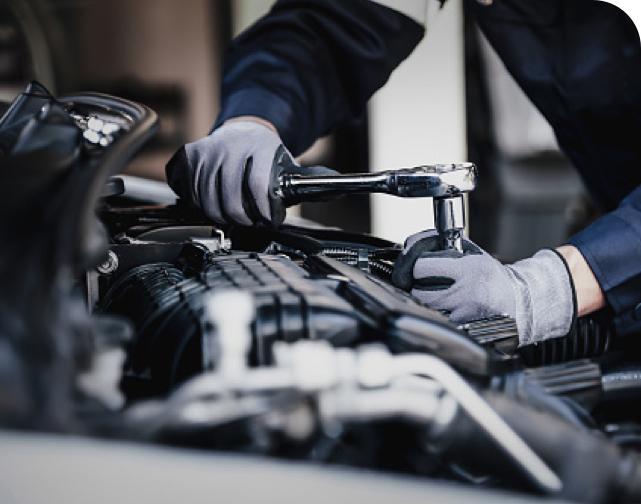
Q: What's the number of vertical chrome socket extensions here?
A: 1